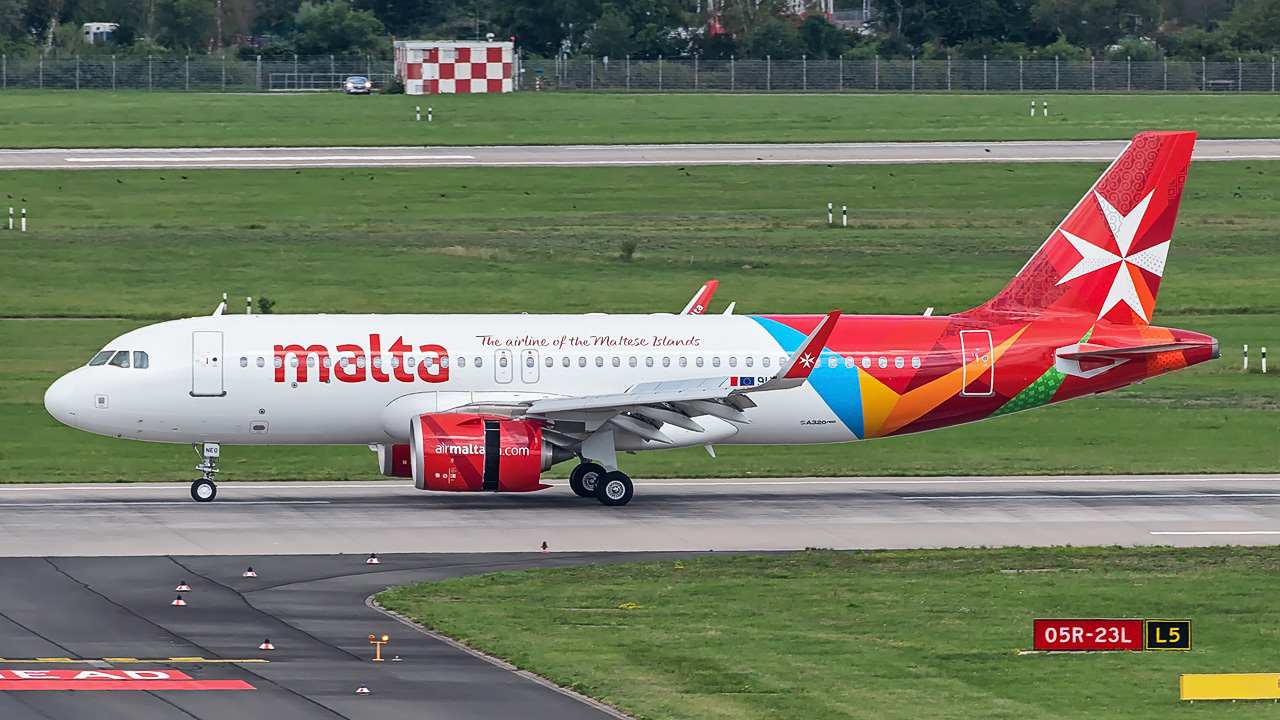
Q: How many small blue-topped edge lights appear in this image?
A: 7